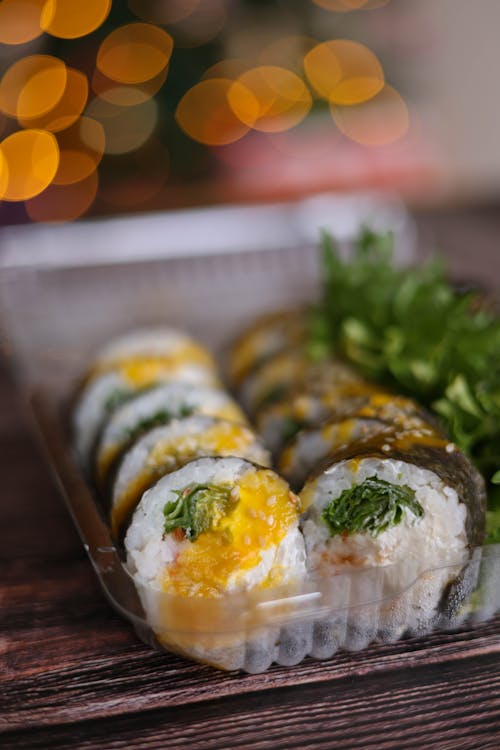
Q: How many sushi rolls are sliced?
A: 10